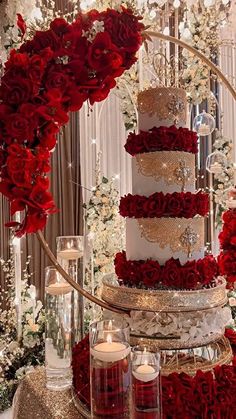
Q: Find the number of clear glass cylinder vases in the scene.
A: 4